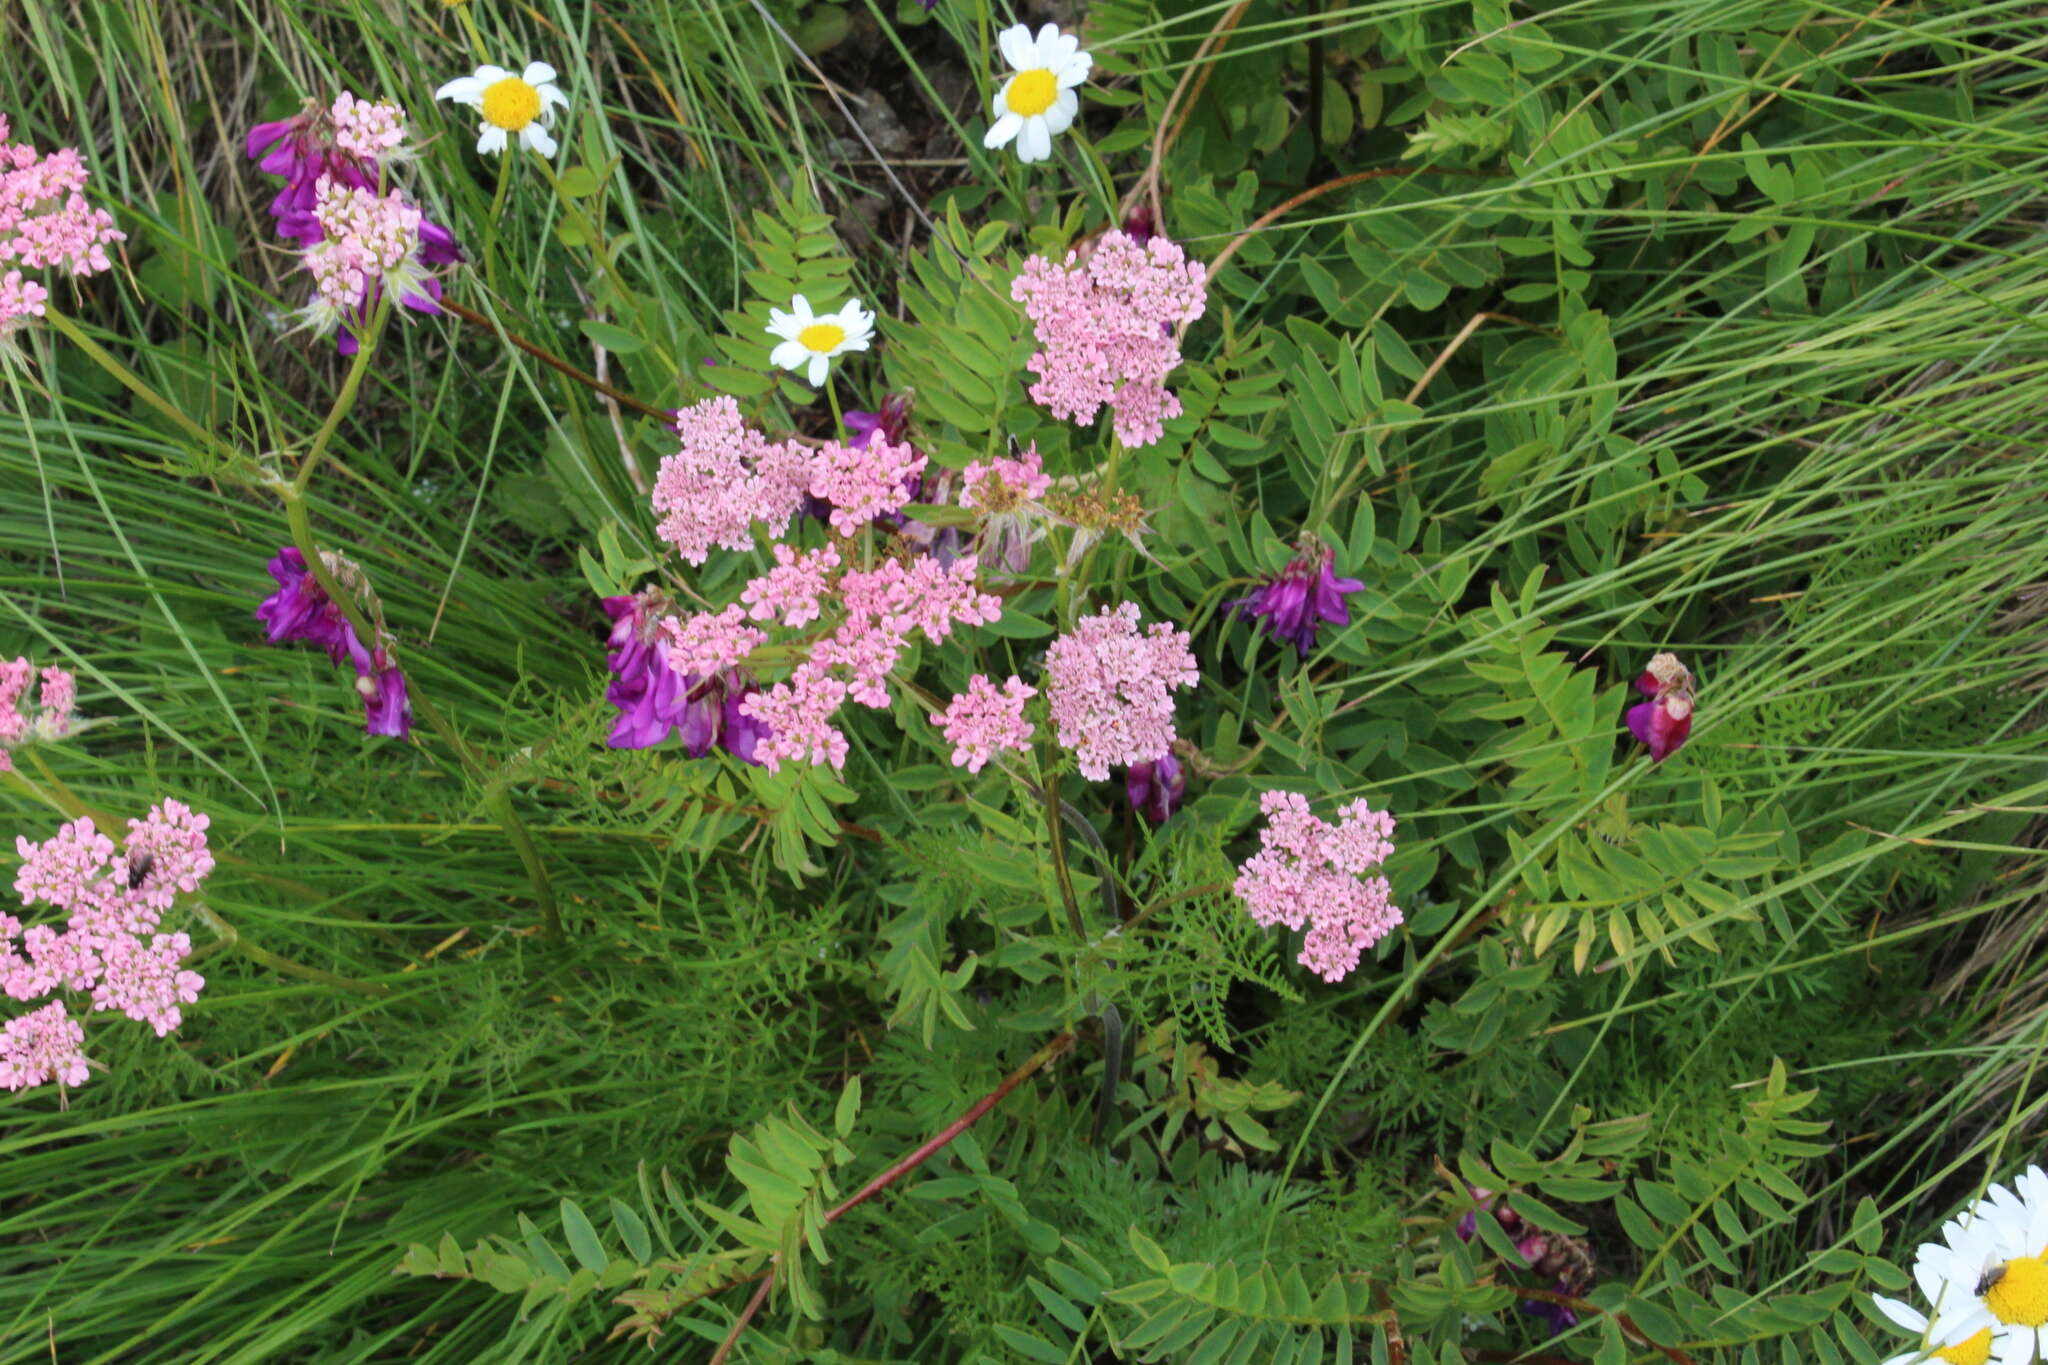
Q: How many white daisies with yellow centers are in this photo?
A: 5